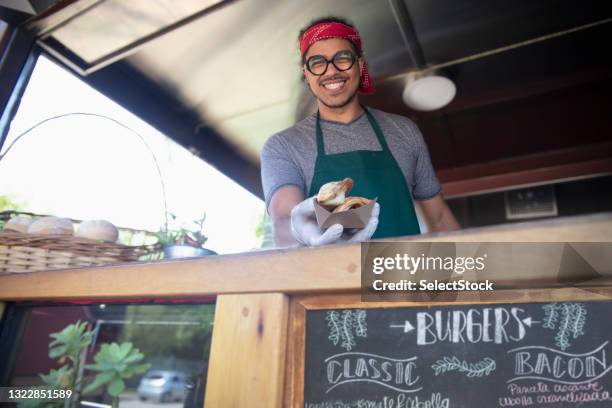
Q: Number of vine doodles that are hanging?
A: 6